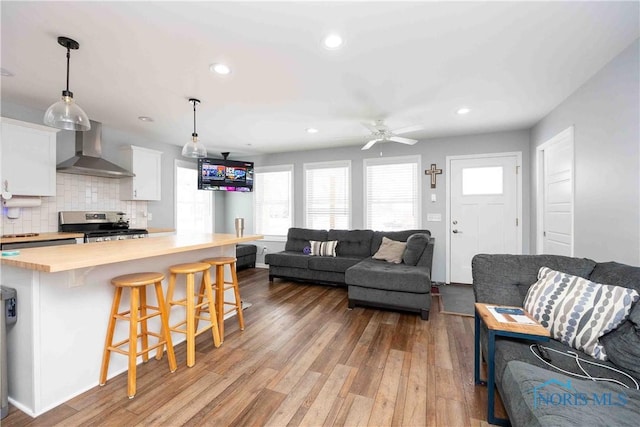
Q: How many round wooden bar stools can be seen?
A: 3